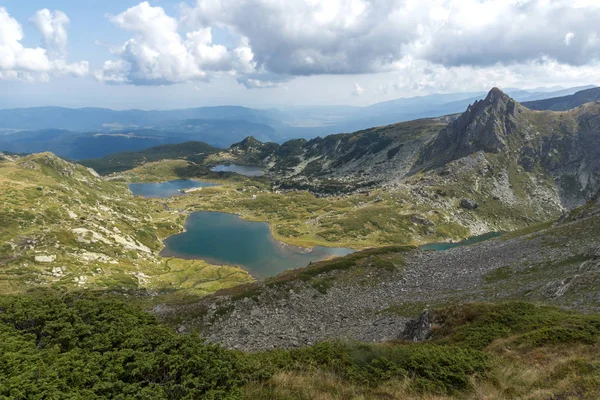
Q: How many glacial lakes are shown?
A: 4